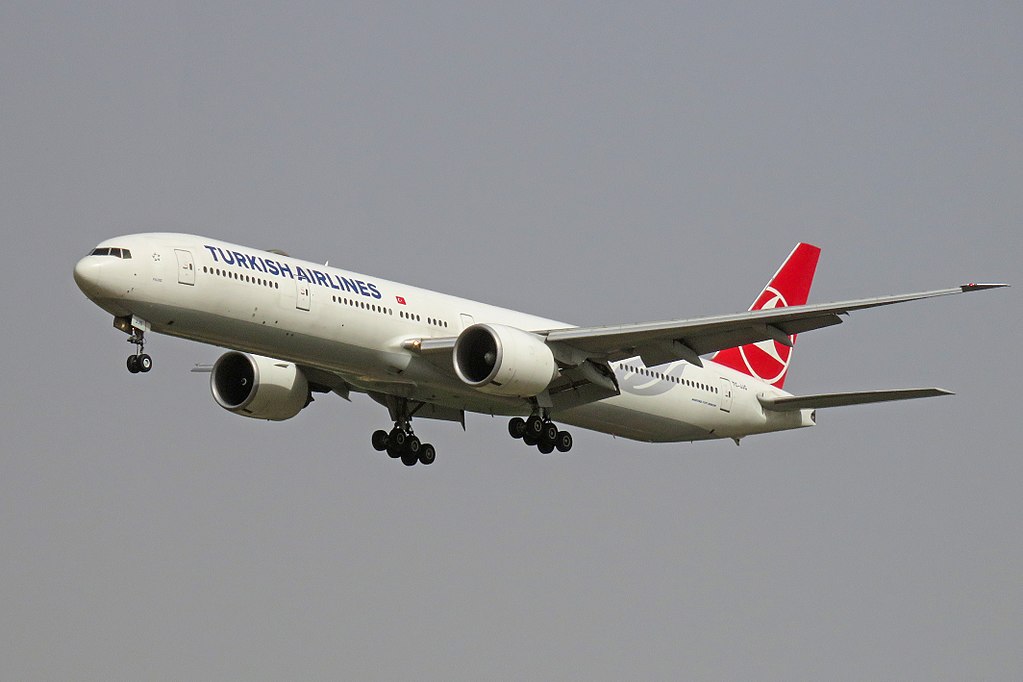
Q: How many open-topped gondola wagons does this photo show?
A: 0